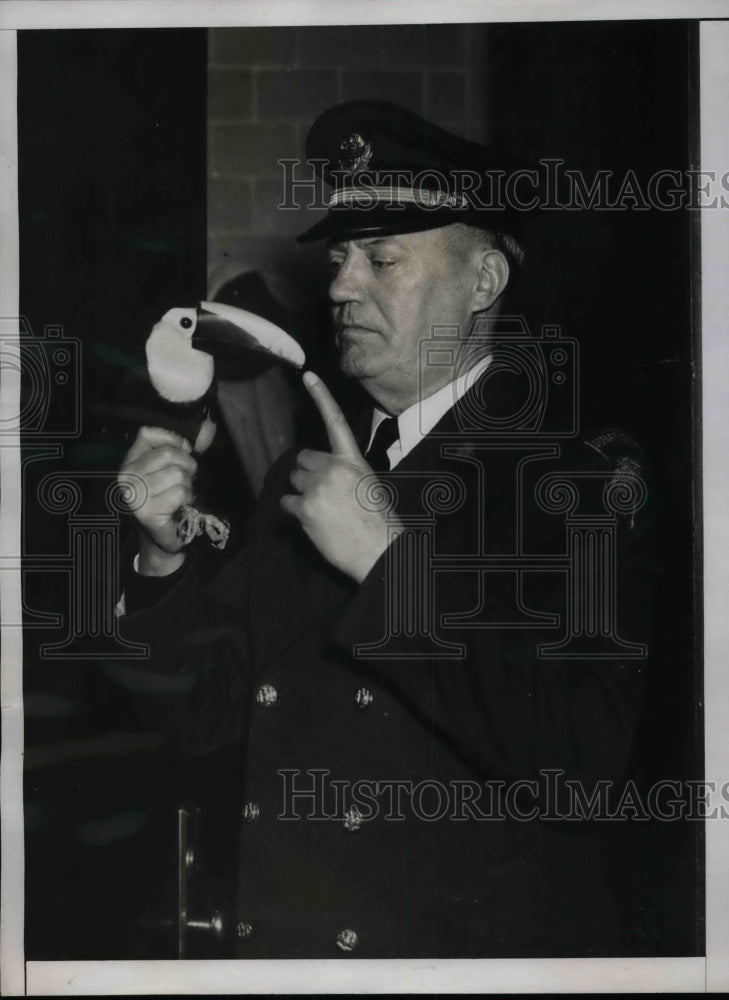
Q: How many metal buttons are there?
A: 6